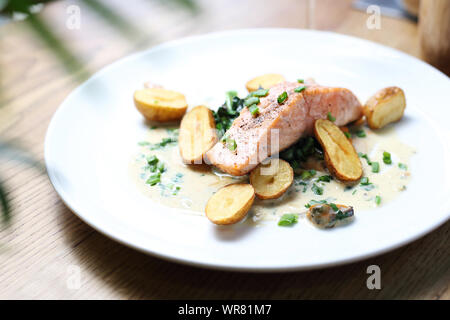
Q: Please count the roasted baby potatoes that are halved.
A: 7